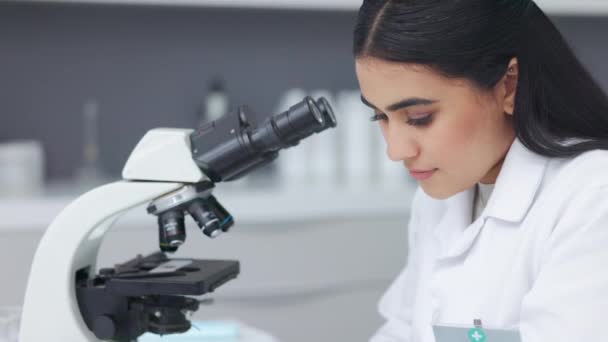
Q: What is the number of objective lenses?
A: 4